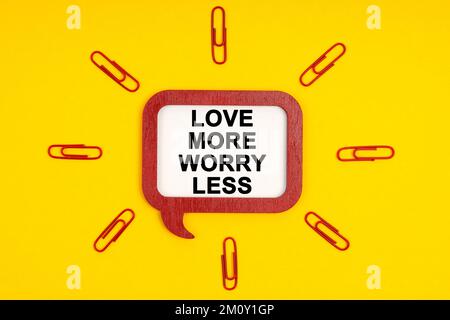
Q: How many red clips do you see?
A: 8